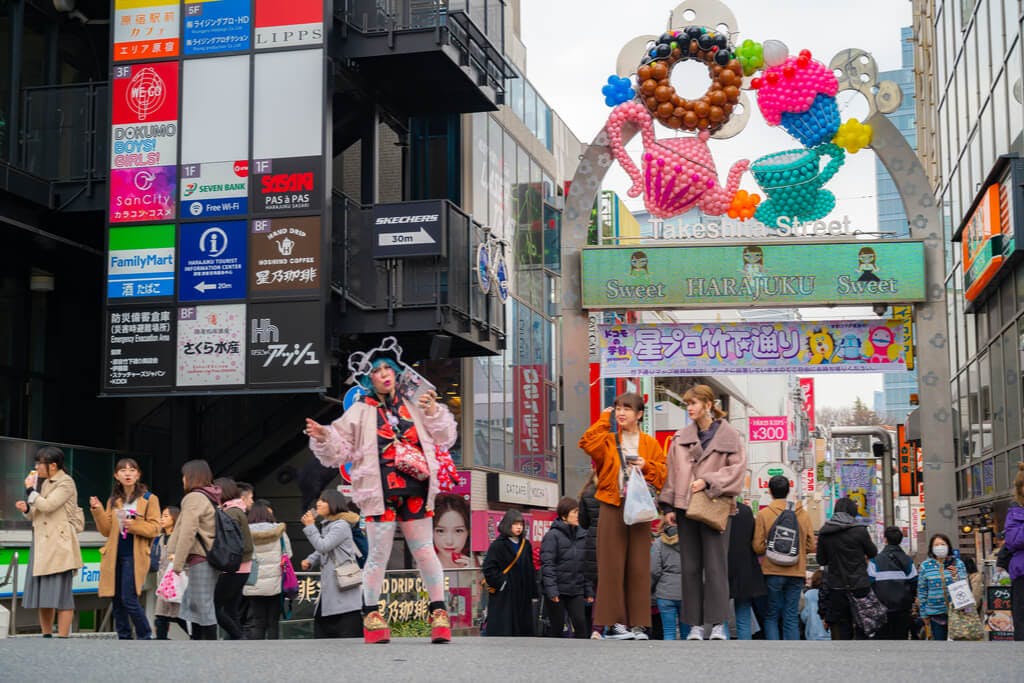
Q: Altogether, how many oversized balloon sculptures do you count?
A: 4